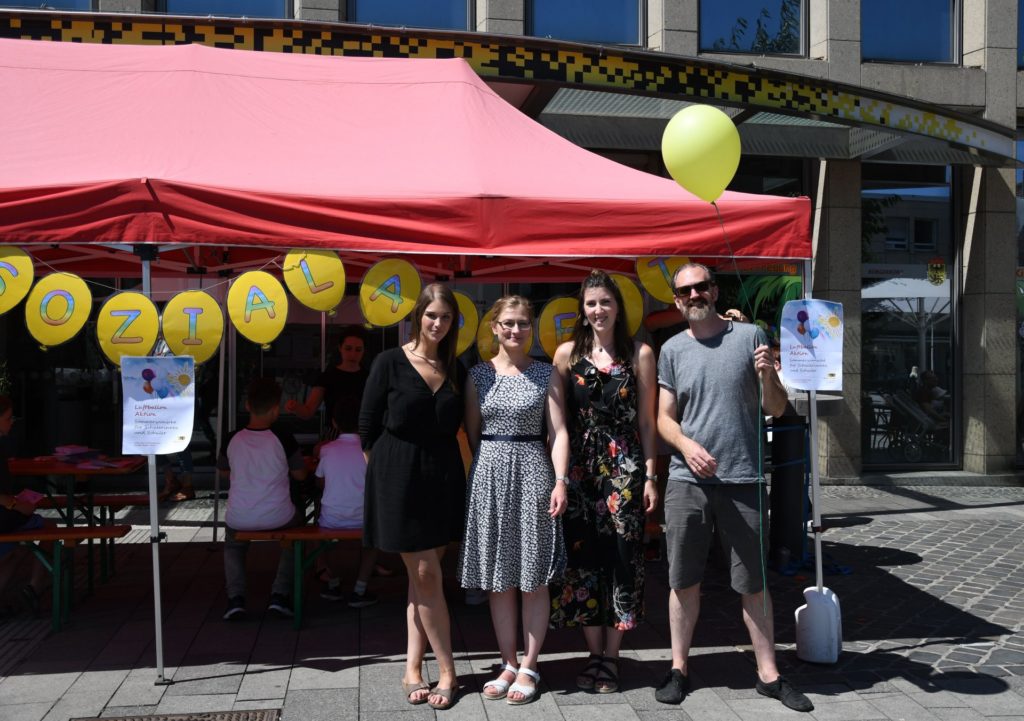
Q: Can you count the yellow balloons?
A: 13